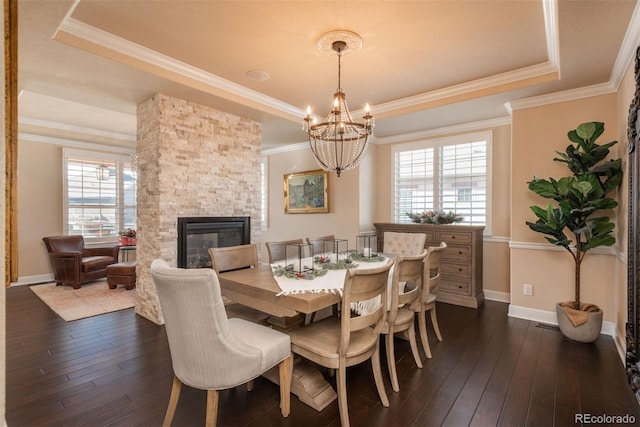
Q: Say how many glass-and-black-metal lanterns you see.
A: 3